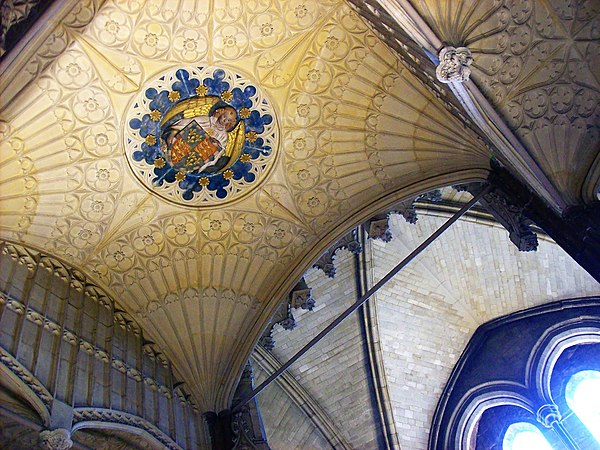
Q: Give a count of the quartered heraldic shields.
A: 1